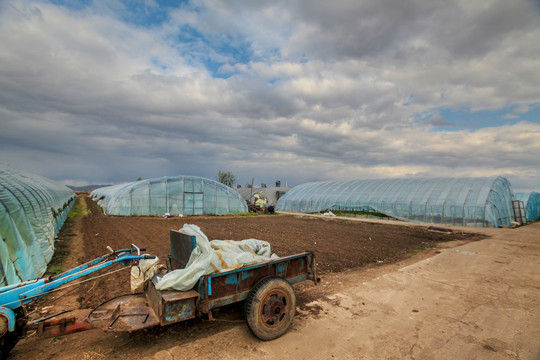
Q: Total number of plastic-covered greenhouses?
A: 4